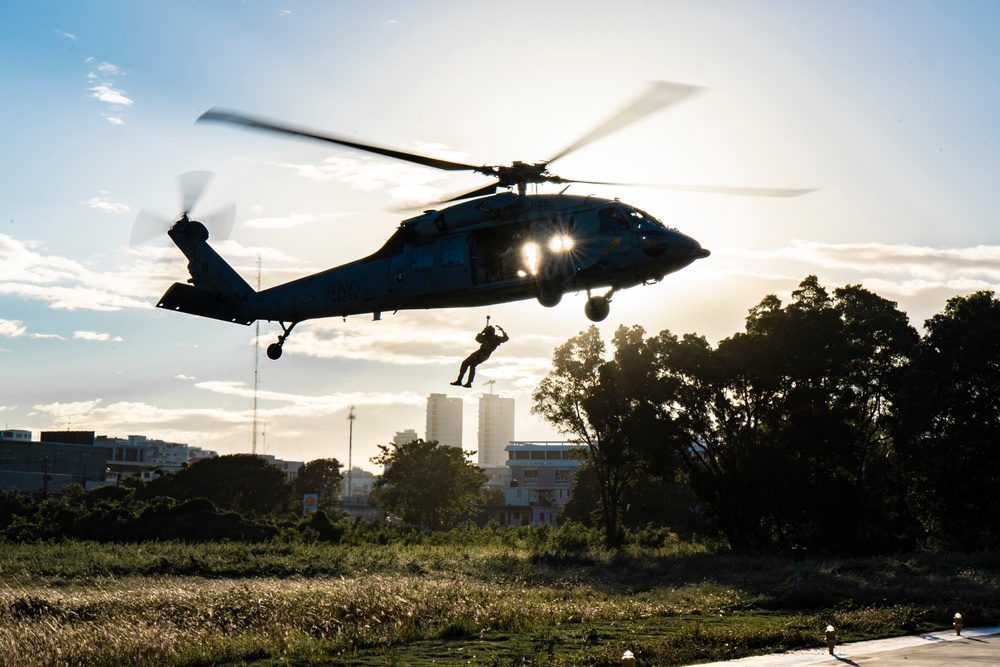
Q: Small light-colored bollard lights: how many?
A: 3